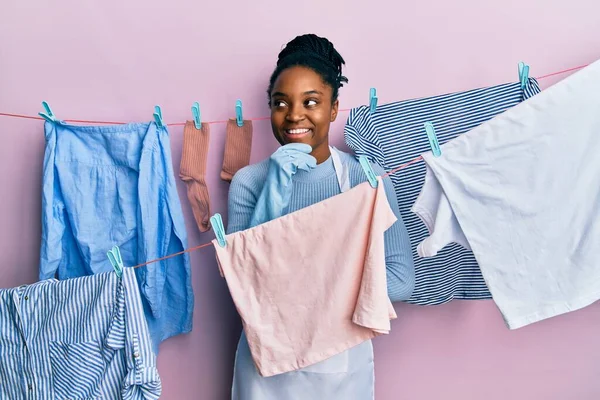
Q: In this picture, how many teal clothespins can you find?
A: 10